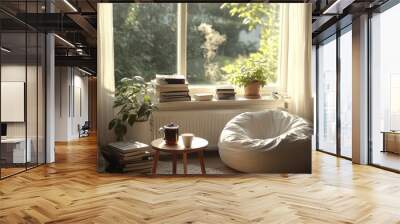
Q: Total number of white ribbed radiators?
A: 1